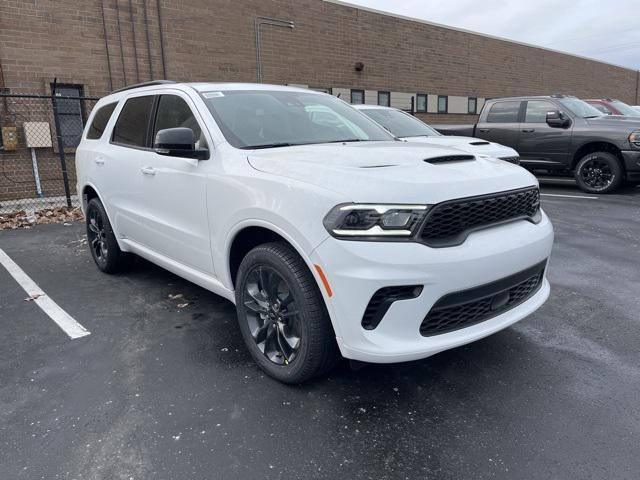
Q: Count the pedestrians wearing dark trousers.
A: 0